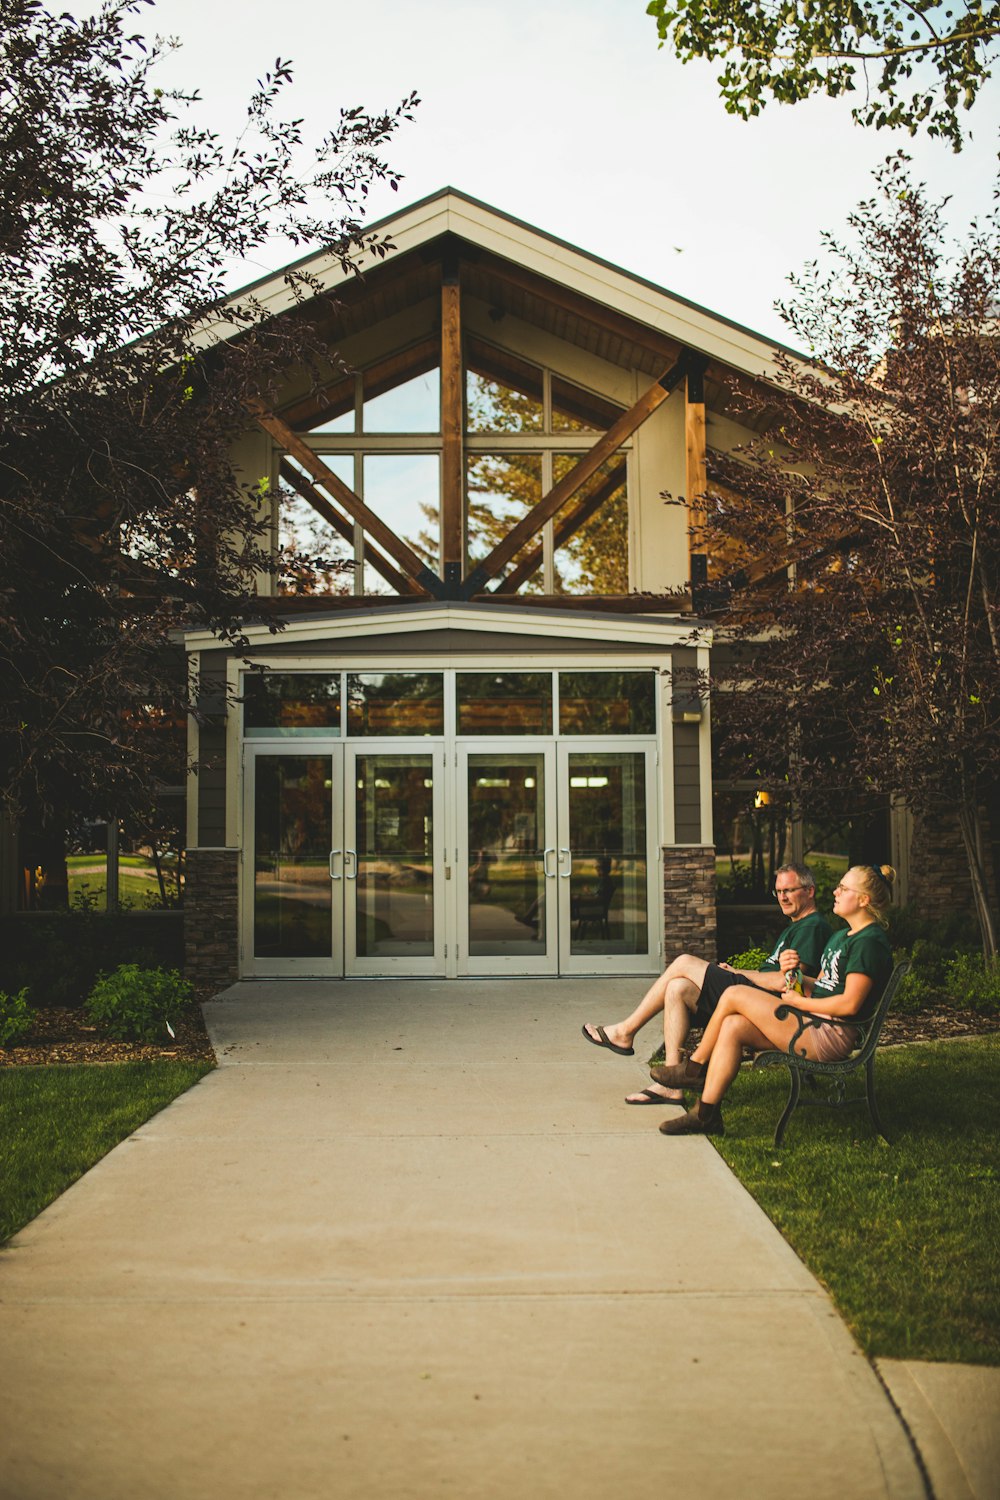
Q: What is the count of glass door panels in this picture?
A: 4